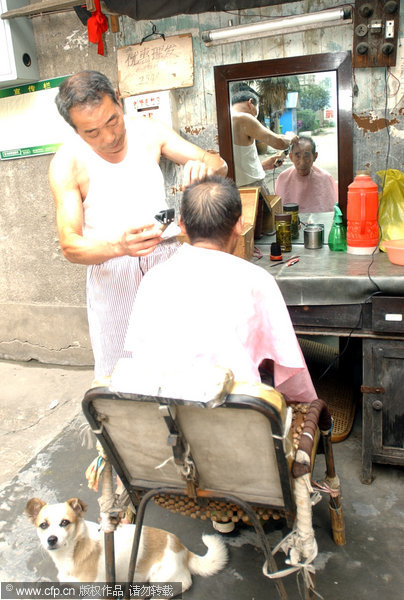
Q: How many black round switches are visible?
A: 4